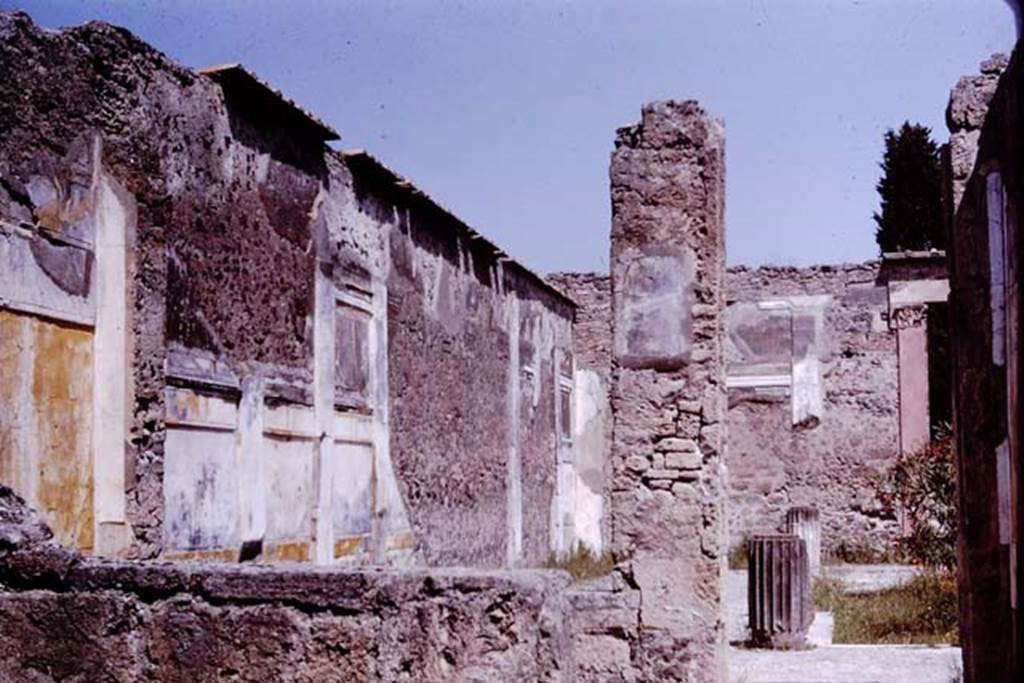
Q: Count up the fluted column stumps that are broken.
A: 2